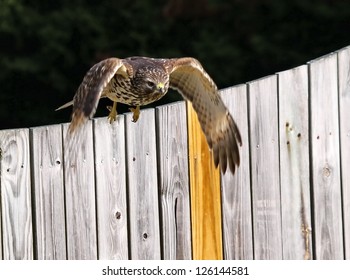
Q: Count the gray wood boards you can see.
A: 11